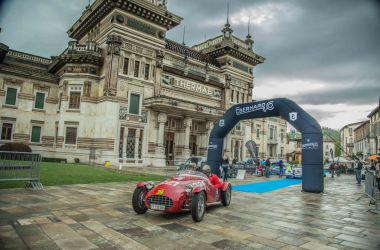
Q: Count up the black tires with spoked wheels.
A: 3